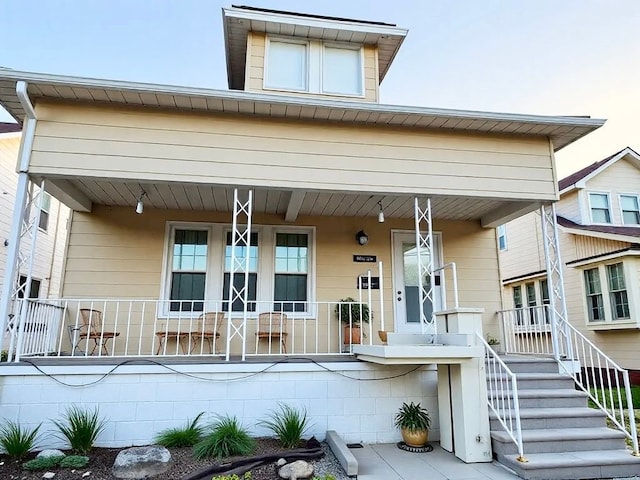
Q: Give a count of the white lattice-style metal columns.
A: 4